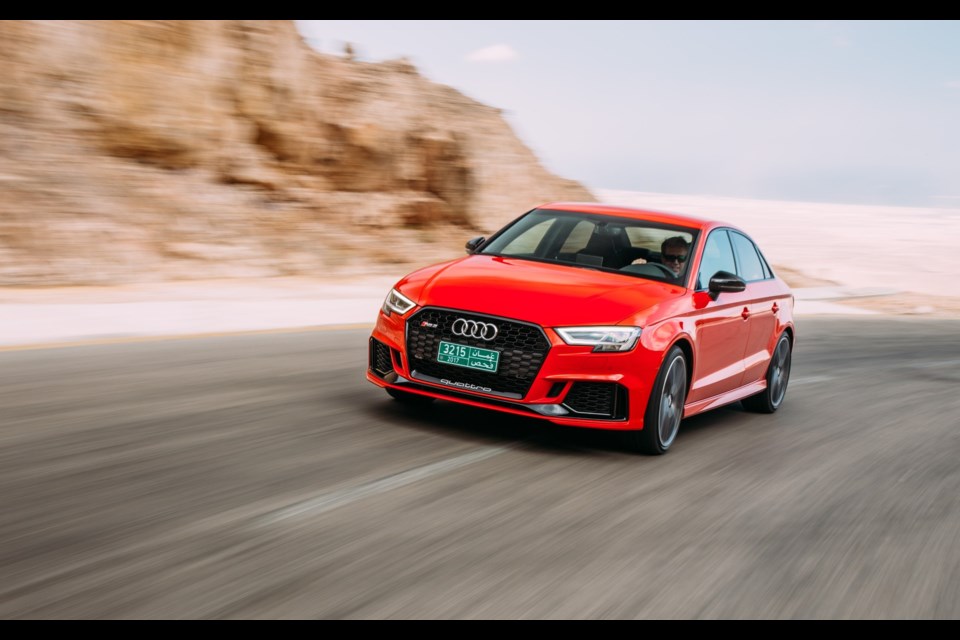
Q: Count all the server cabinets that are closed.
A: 0